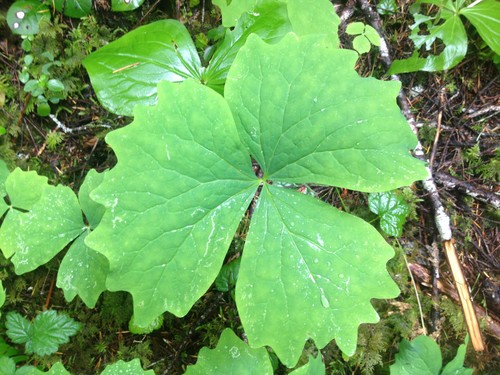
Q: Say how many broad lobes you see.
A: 3